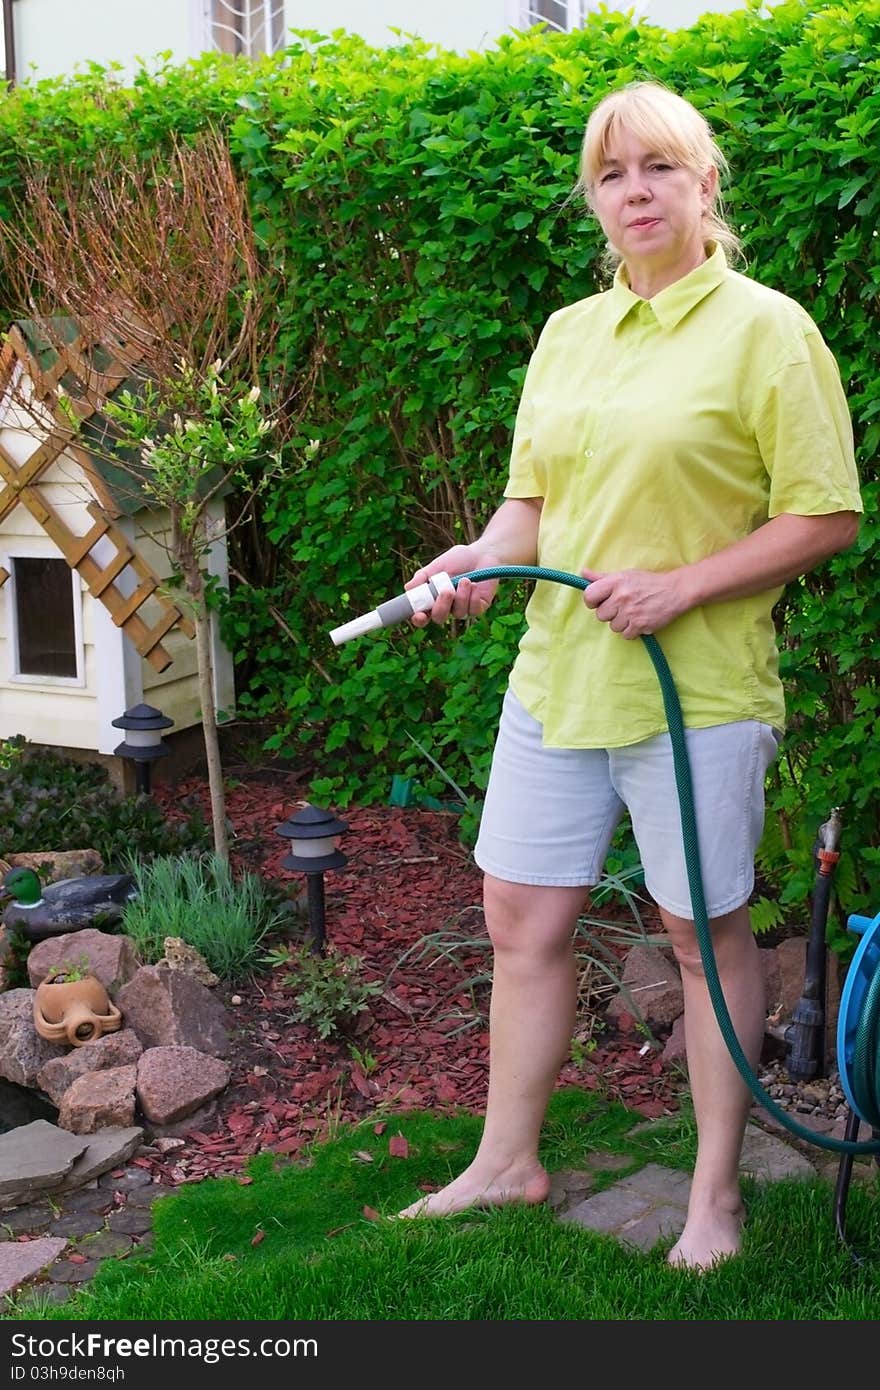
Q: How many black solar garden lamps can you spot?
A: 2